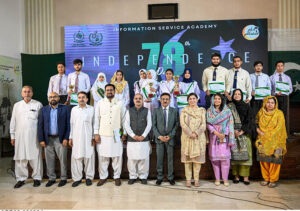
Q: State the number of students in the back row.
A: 12